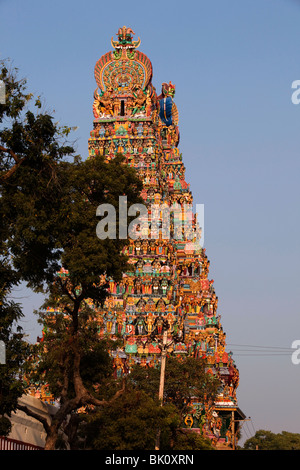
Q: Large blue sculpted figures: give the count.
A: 1